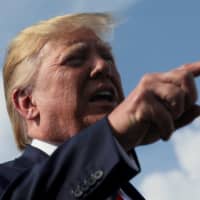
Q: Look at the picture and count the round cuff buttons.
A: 4